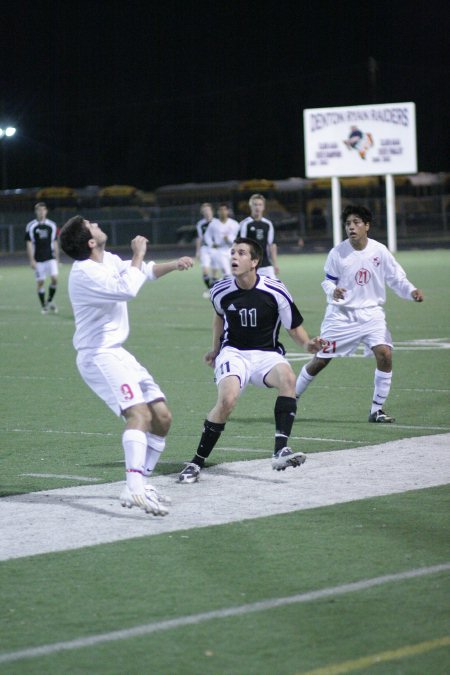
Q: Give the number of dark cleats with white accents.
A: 3